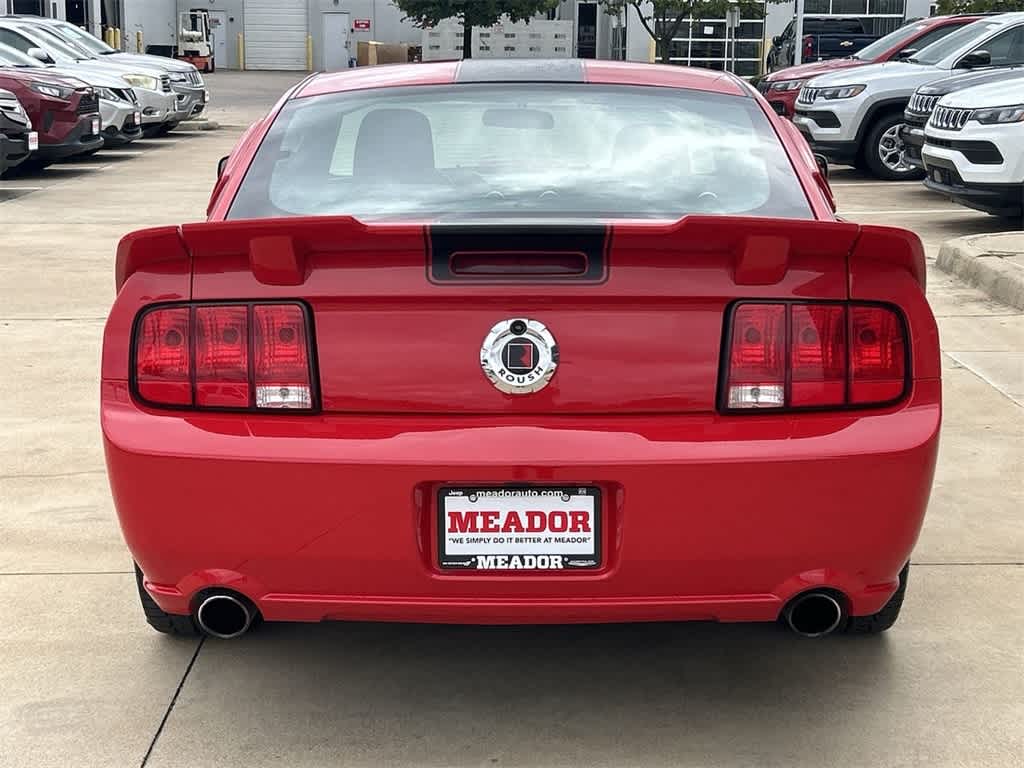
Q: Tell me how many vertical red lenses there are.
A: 6